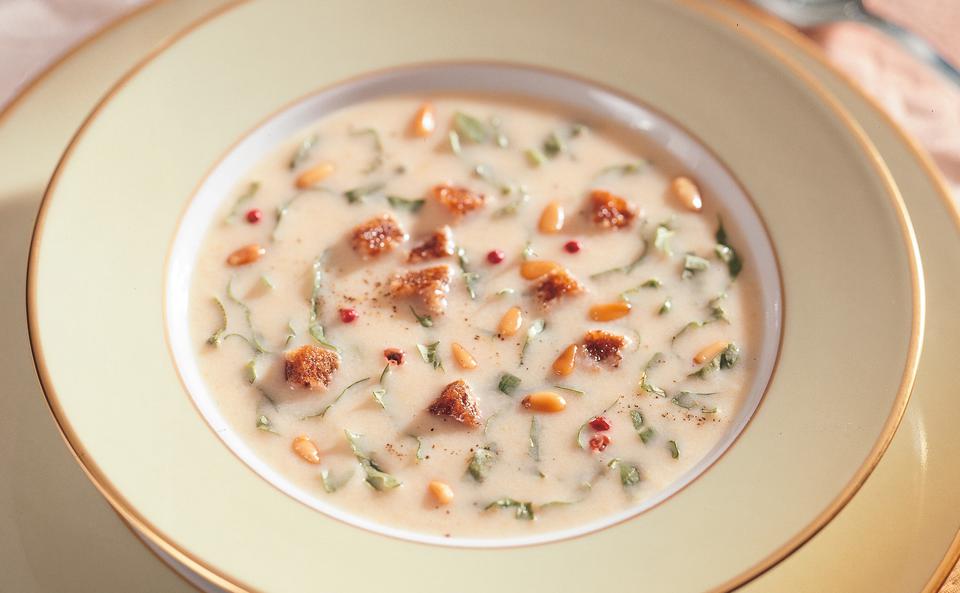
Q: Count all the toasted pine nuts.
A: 14